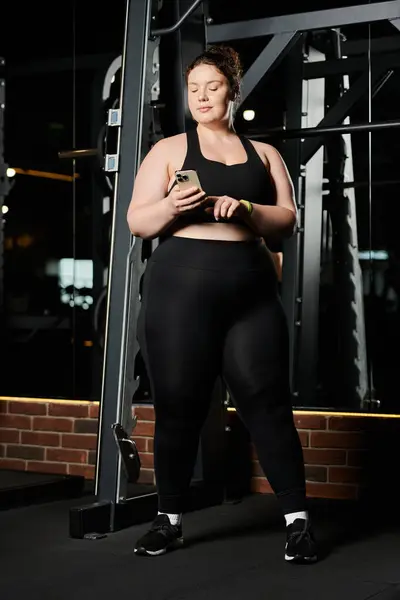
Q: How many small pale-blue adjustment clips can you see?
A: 2